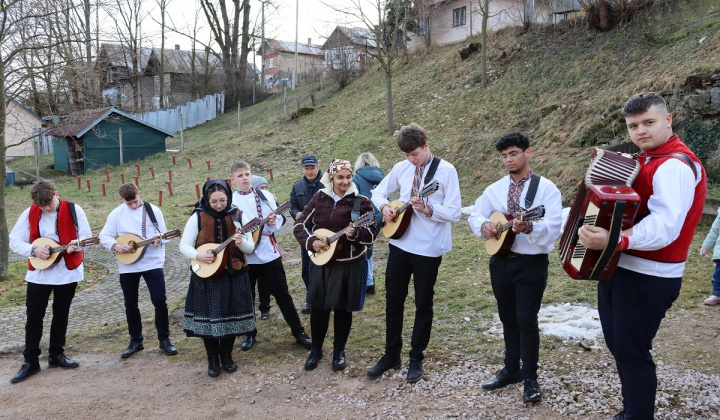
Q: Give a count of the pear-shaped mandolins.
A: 7